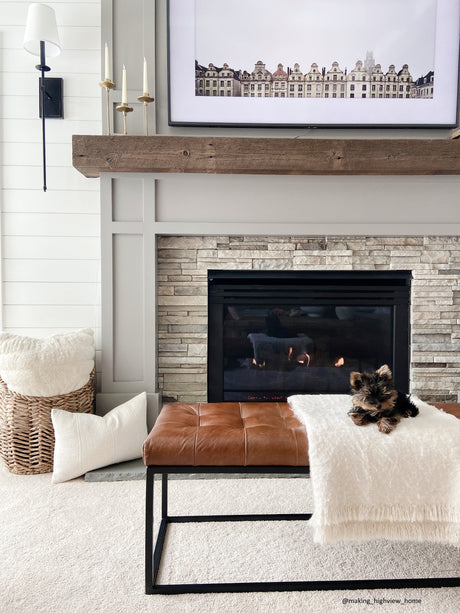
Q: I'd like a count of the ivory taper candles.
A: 3